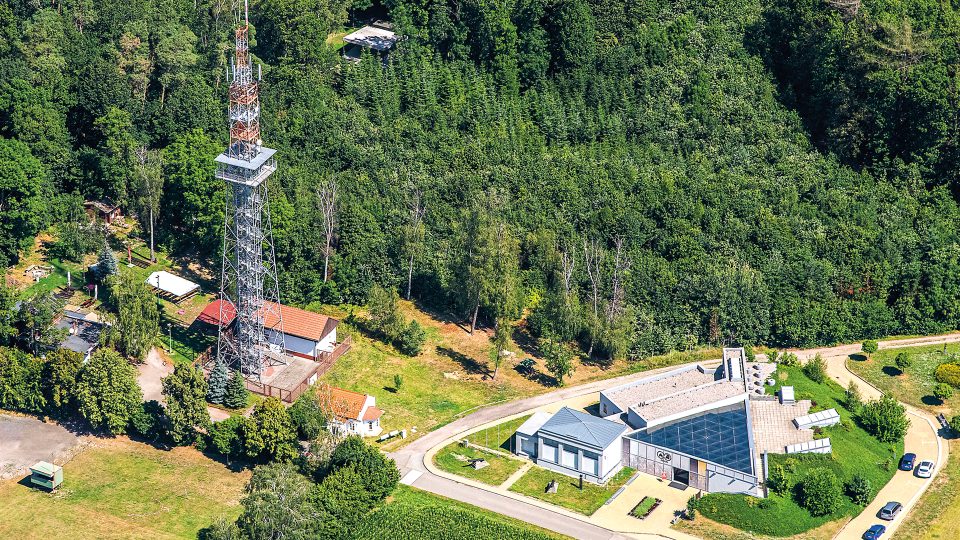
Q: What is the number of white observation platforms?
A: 1